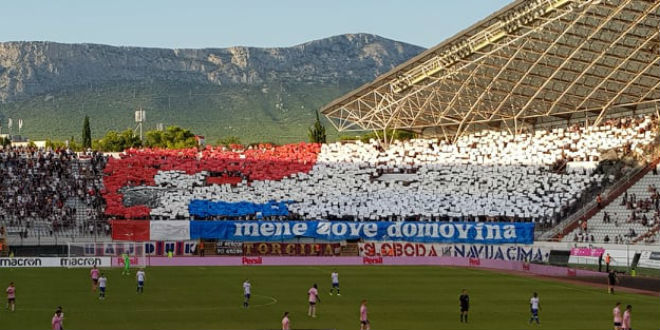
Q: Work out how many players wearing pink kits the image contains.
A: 8